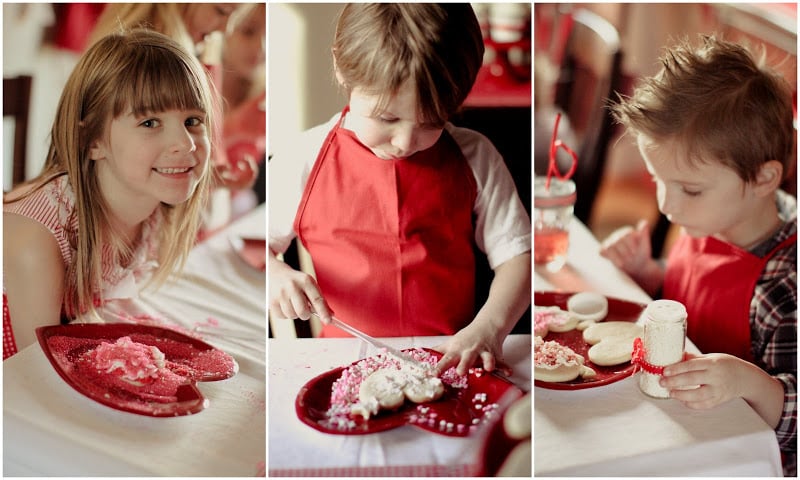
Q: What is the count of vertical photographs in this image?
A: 3